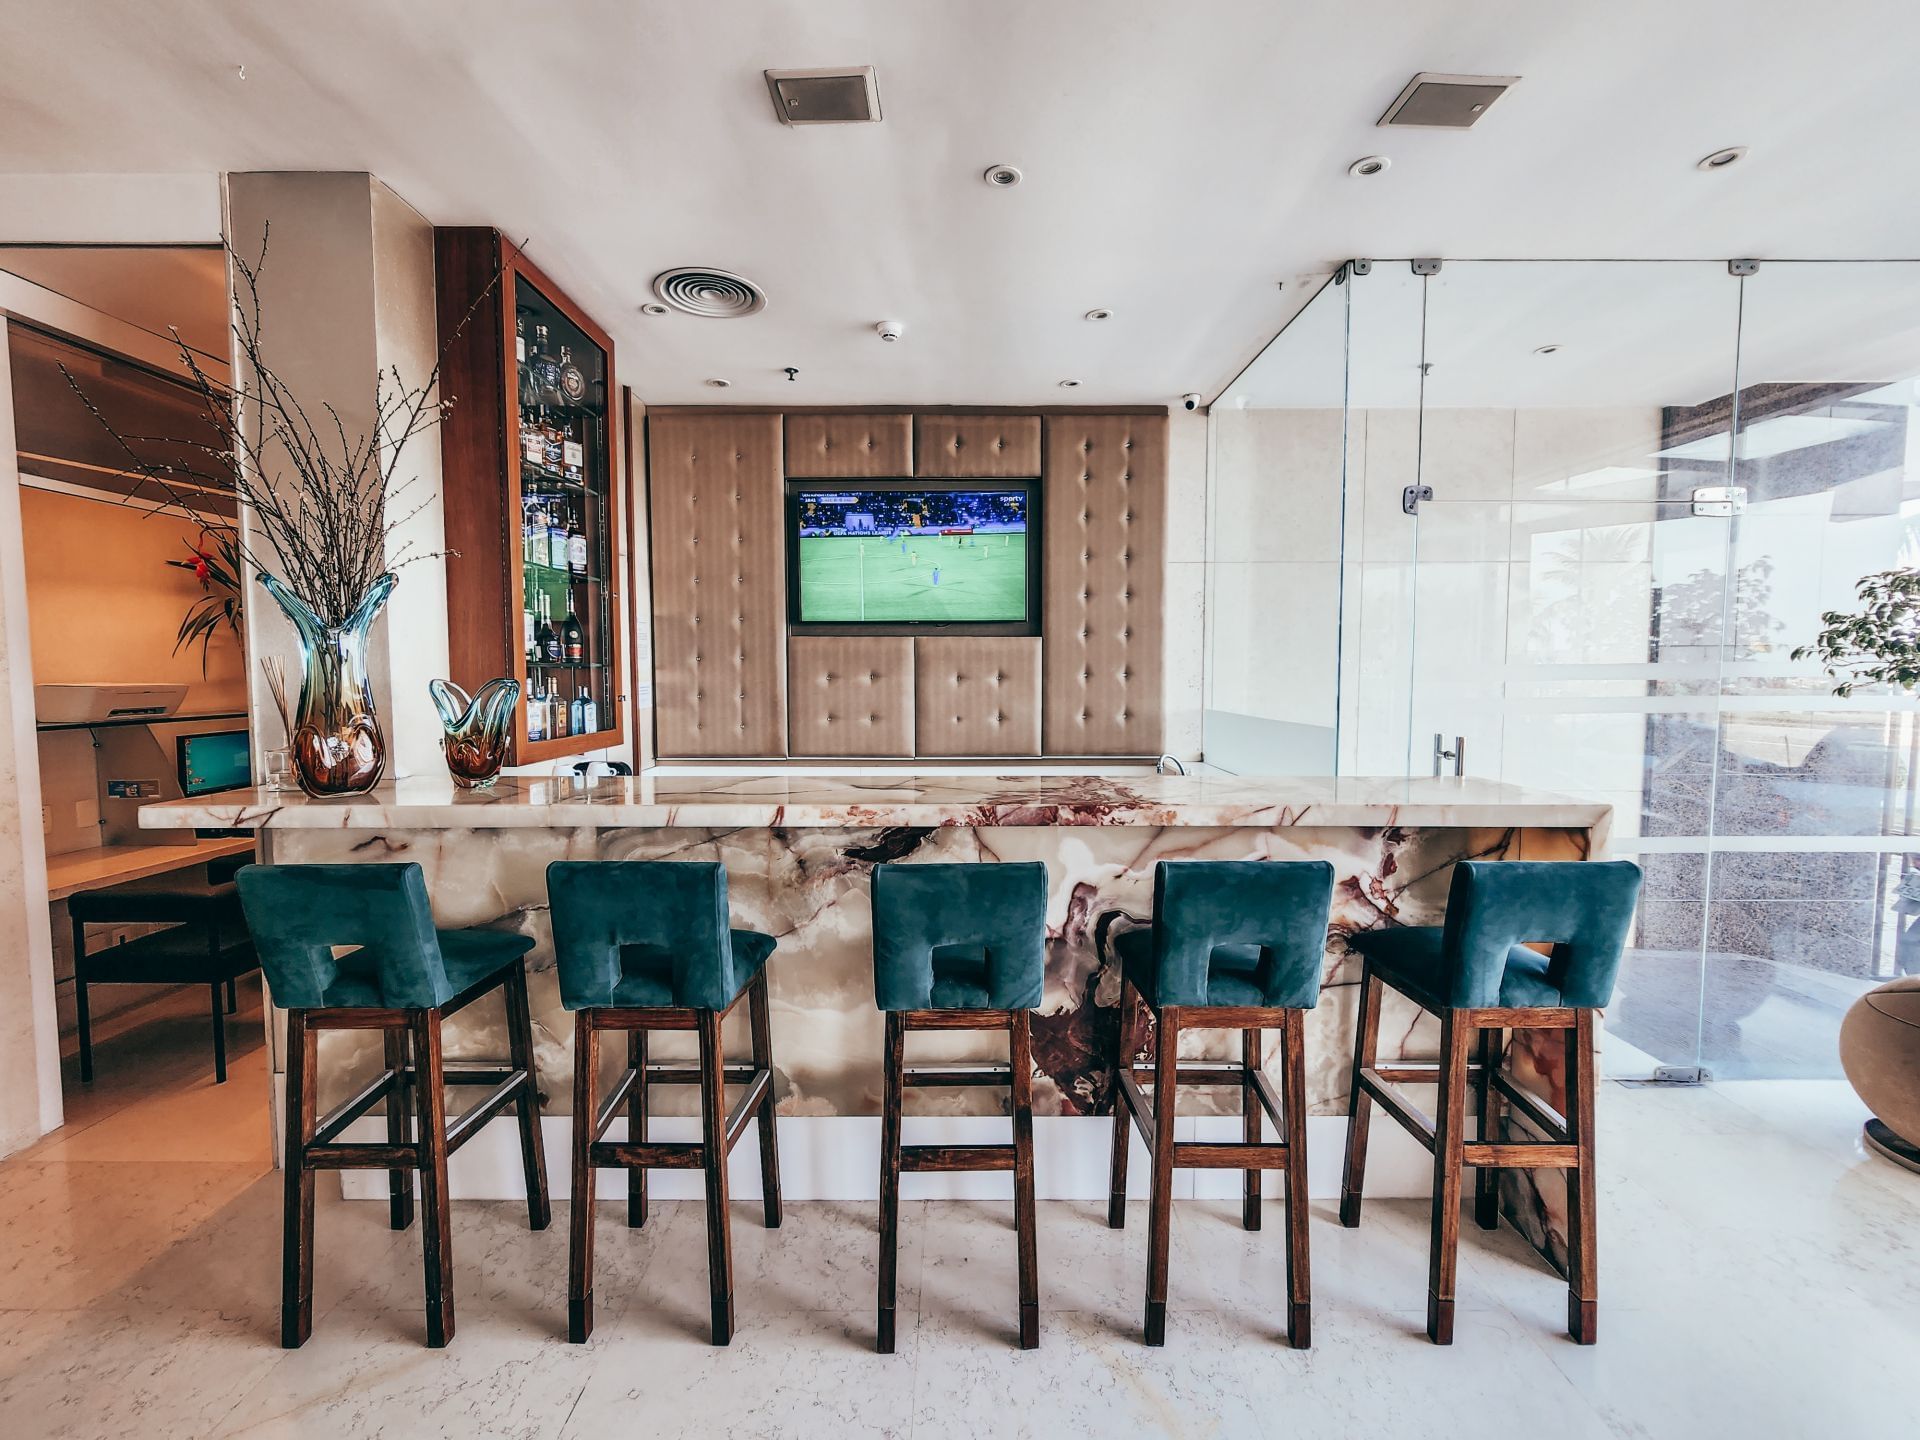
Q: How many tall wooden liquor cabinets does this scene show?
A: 1